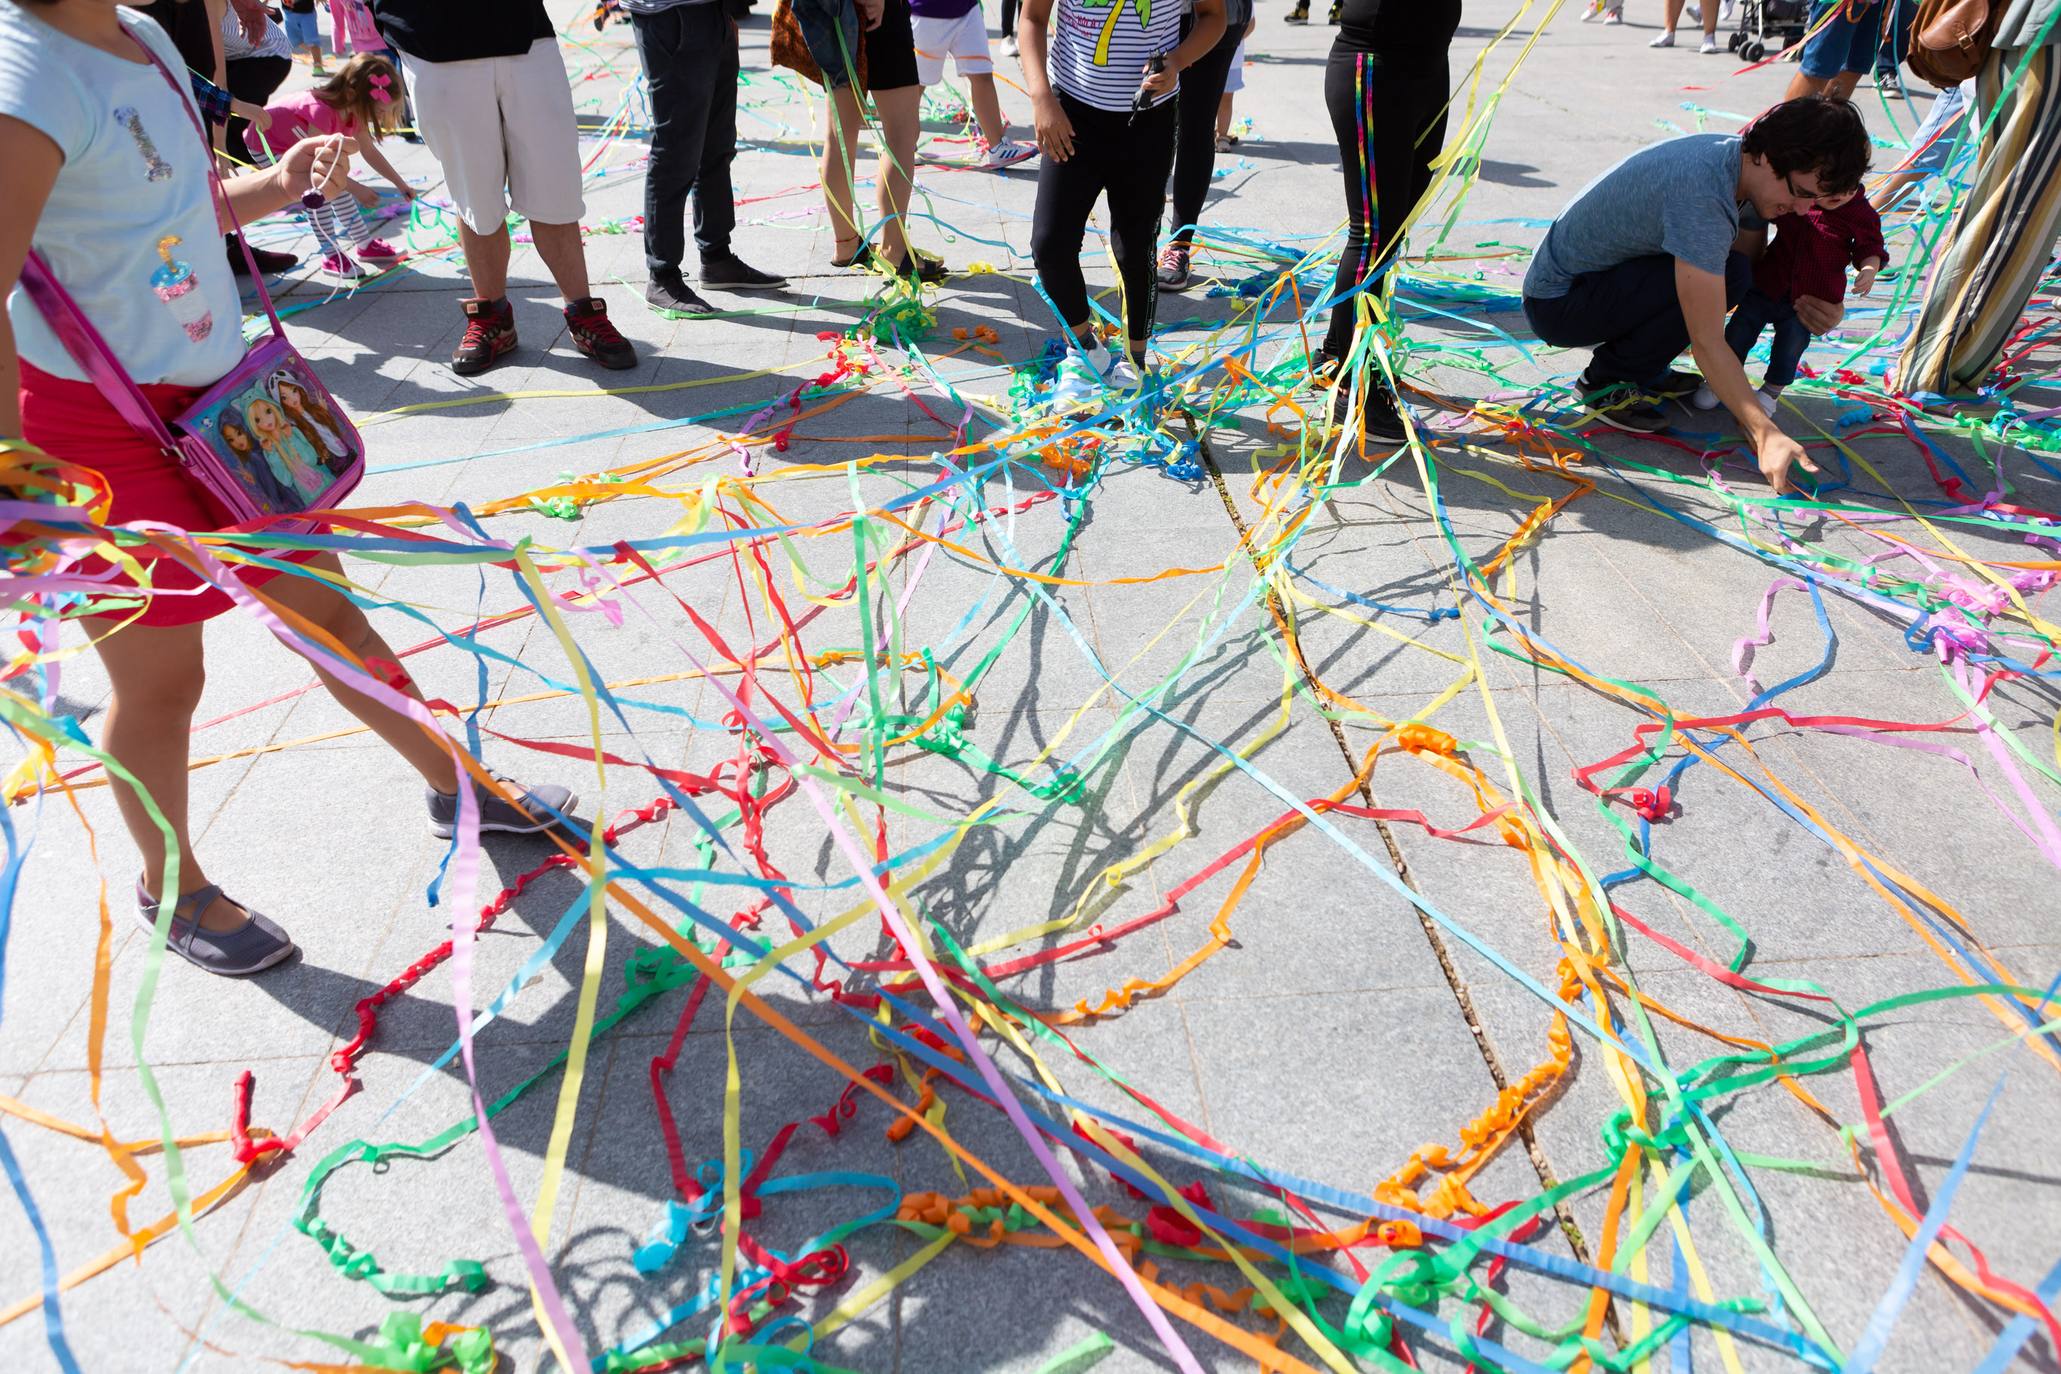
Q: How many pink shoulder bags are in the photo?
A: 1